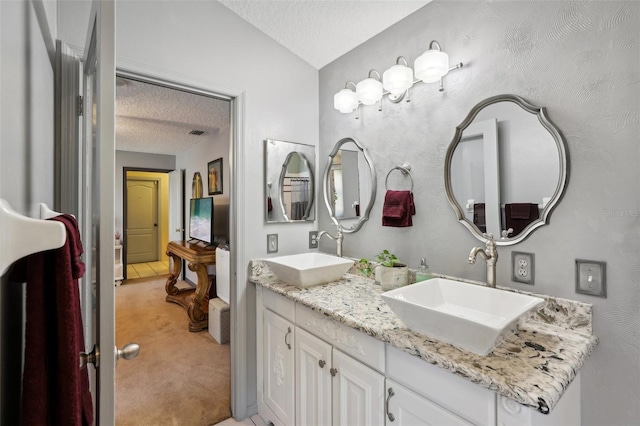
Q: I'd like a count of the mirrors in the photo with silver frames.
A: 2